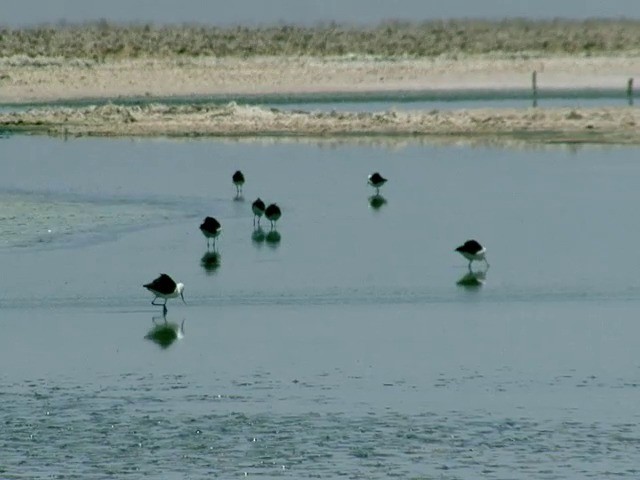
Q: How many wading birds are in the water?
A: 7